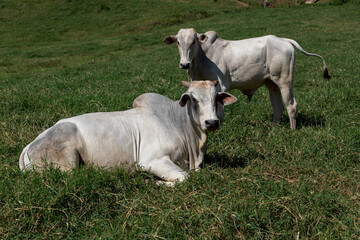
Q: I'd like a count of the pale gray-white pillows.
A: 0